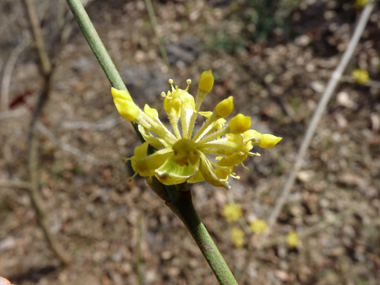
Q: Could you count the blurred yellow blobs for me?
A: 6